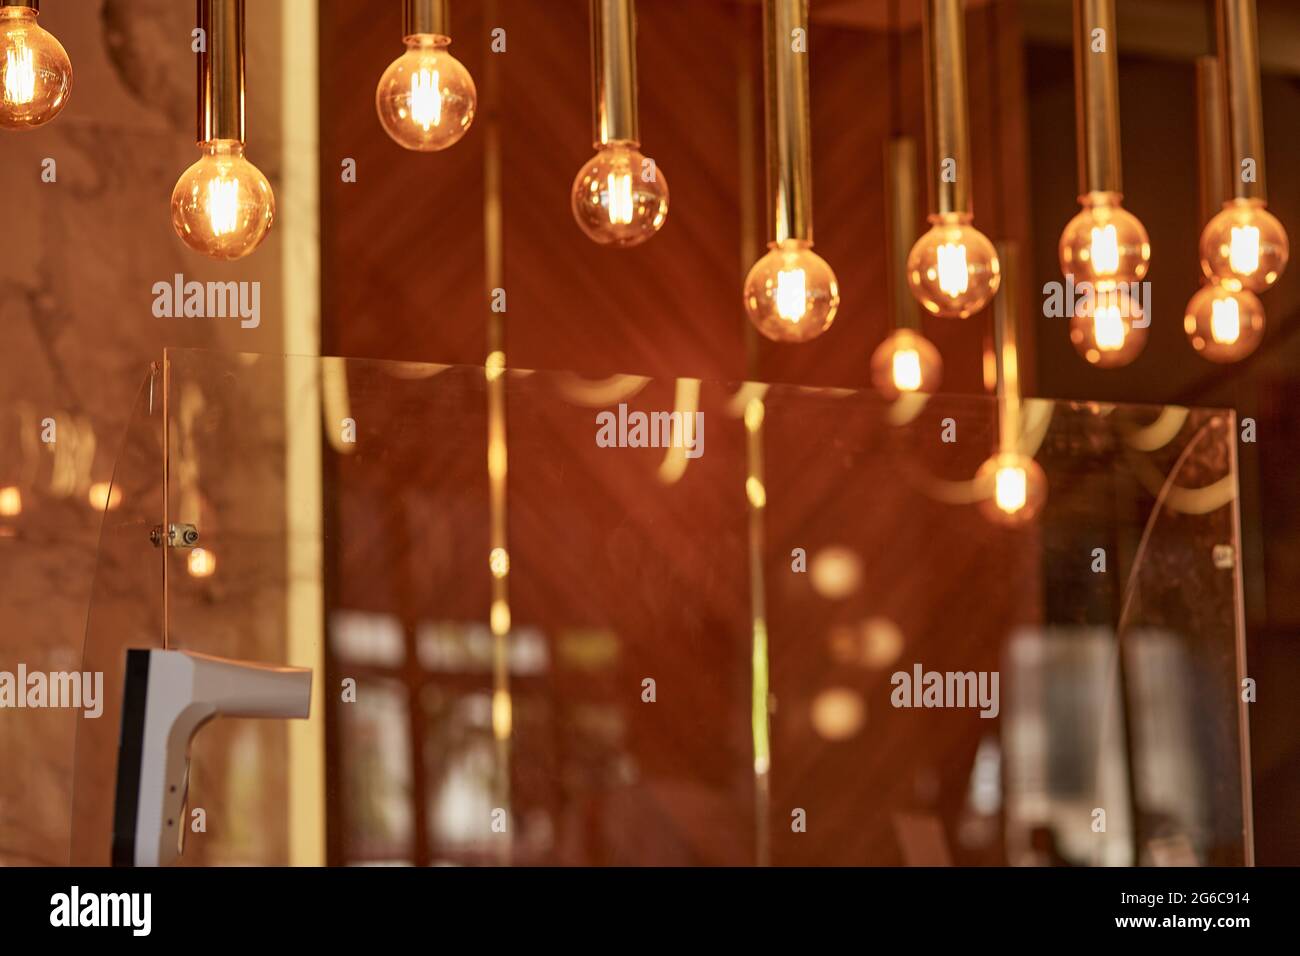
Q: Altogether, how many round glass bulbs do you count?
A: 12